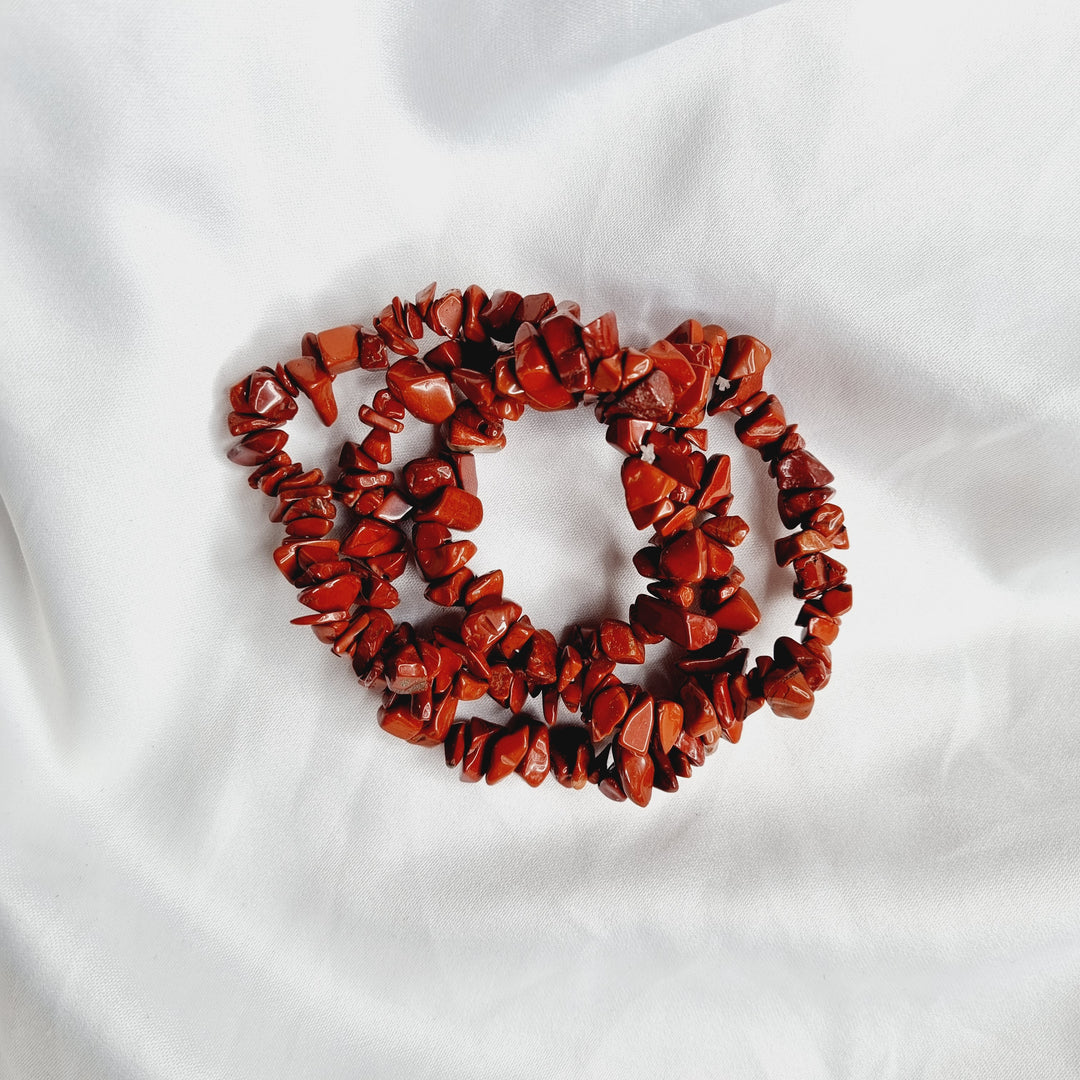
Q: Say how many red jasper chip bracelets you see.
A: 3